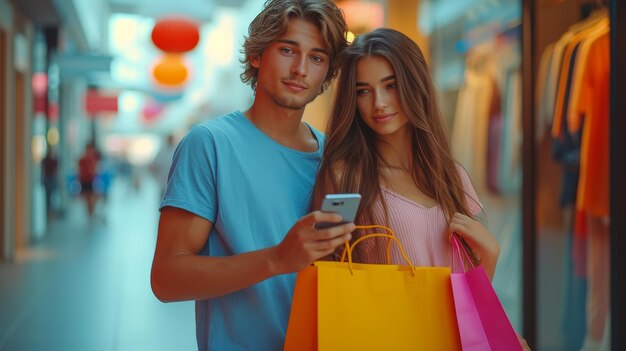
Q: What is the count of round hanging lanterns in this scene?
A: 2